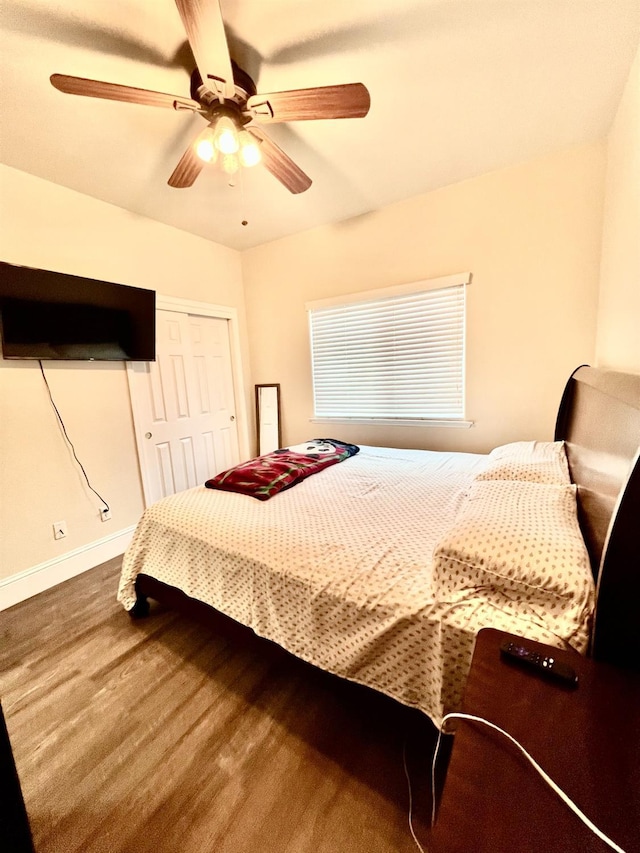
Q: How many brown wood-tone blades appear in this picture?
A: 5